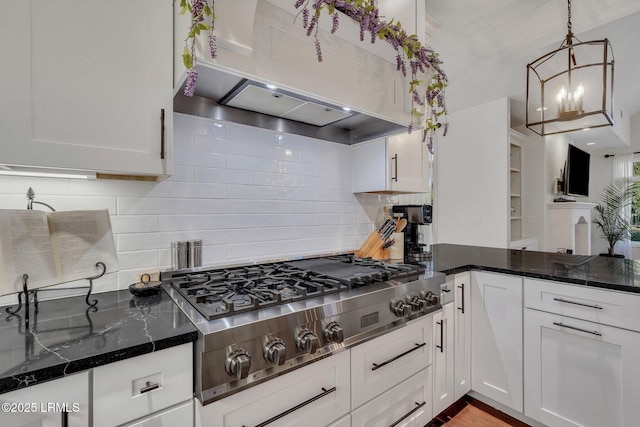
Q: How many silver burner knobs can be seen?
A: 7